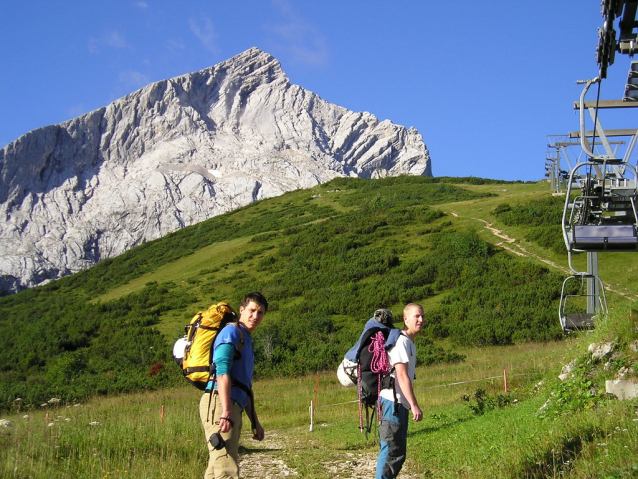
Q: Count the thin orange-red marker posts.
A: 4